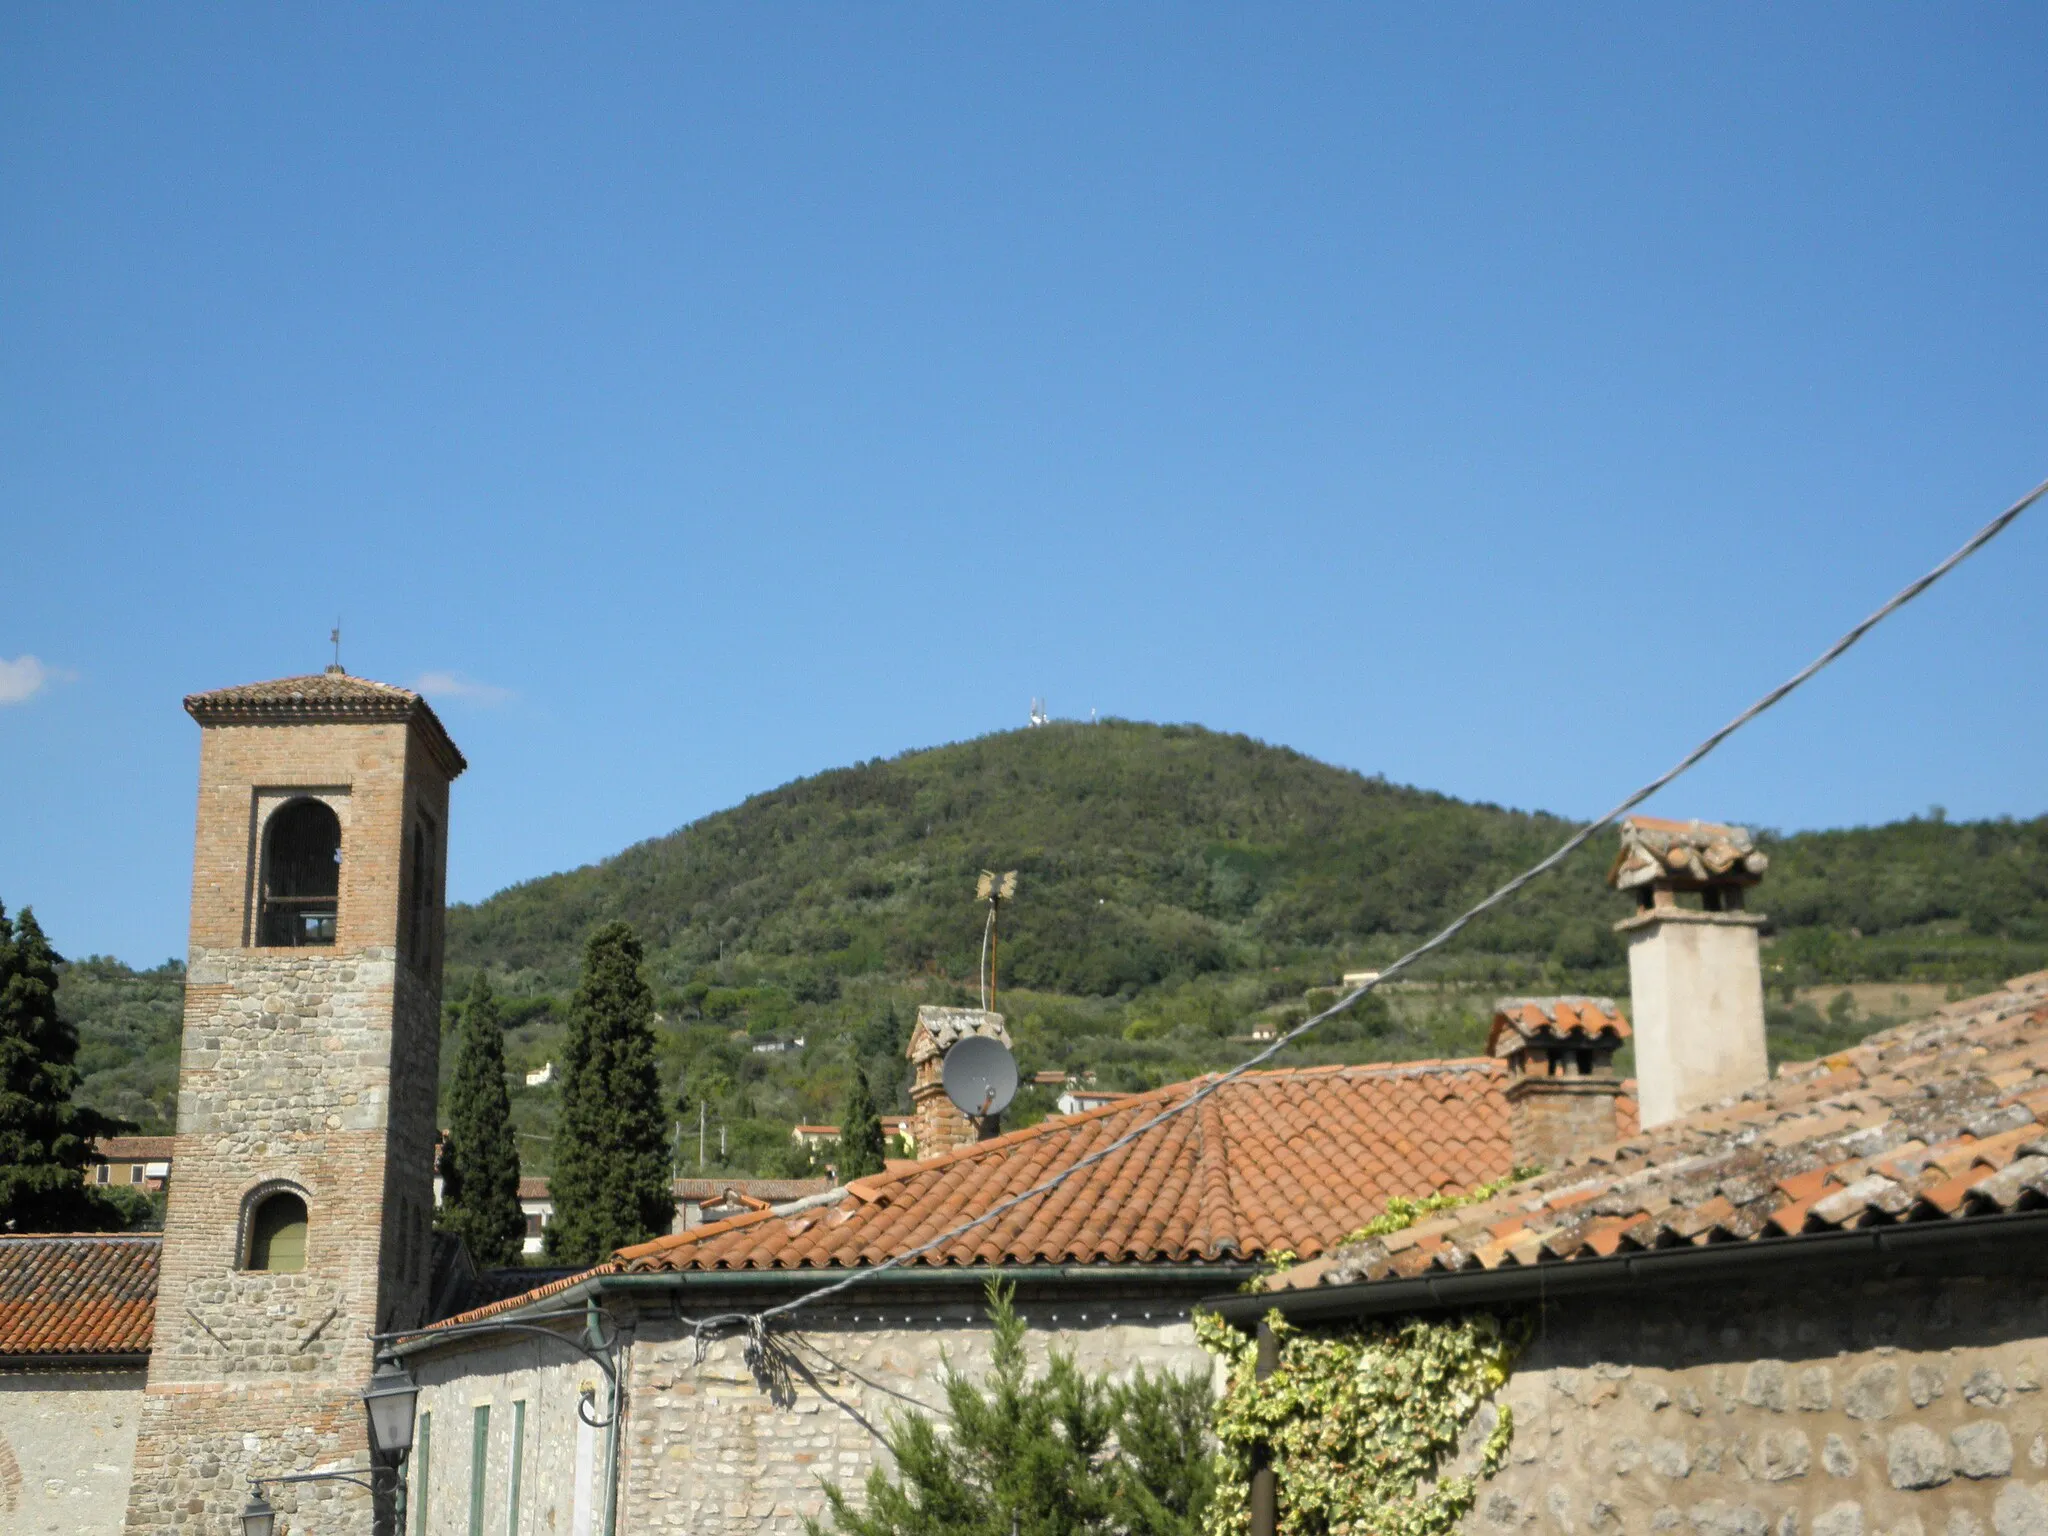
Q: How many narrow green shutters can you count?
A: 3